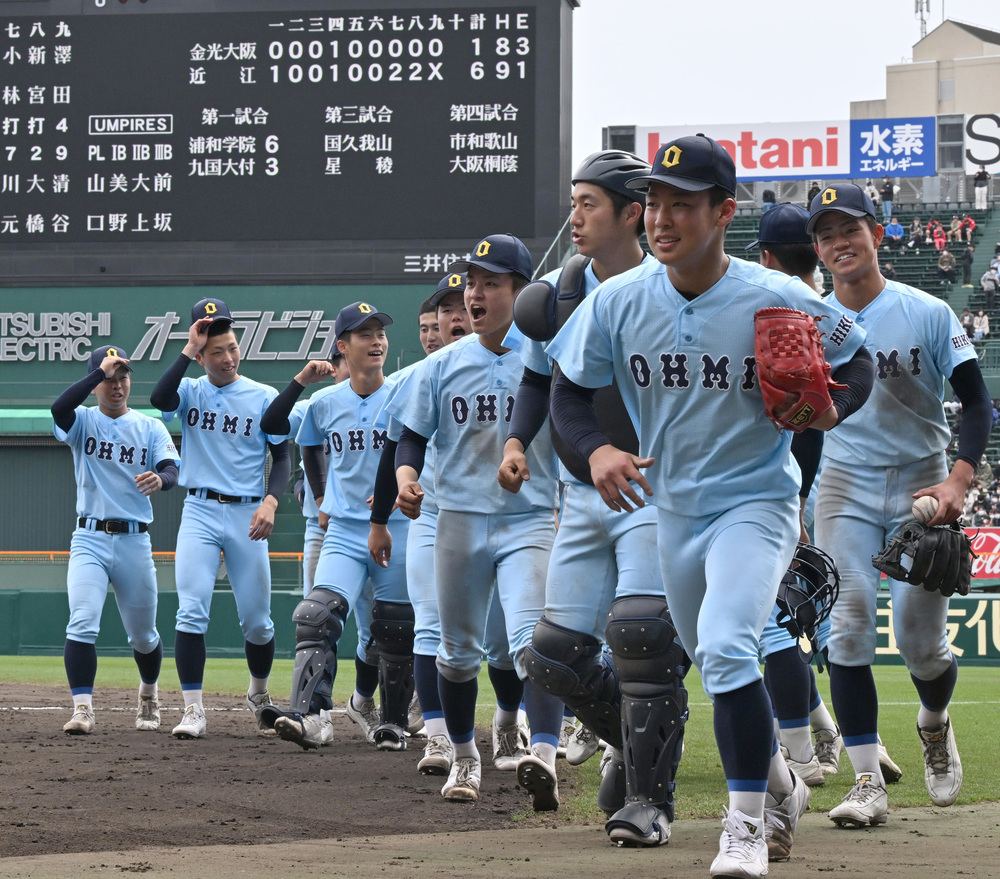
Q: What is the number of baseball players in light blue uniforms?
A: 11